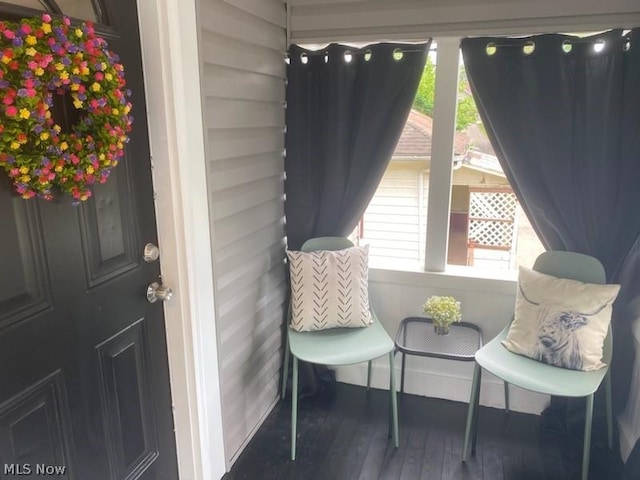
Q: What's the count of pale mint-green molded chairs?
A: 2